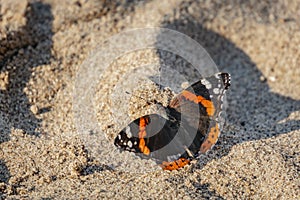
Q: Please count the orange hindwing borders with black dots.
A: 2